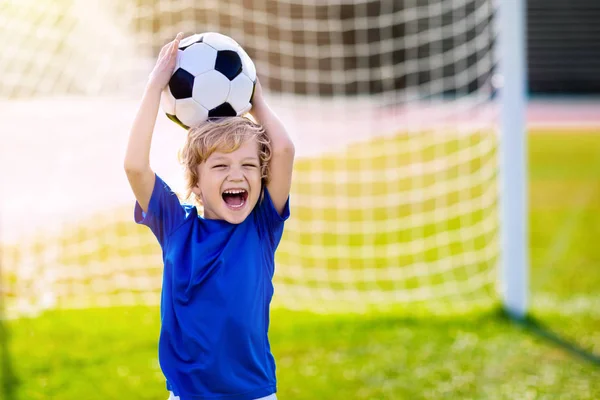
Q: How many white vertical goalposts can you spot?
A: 1